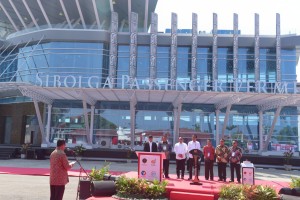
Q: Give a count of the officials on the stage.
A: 7